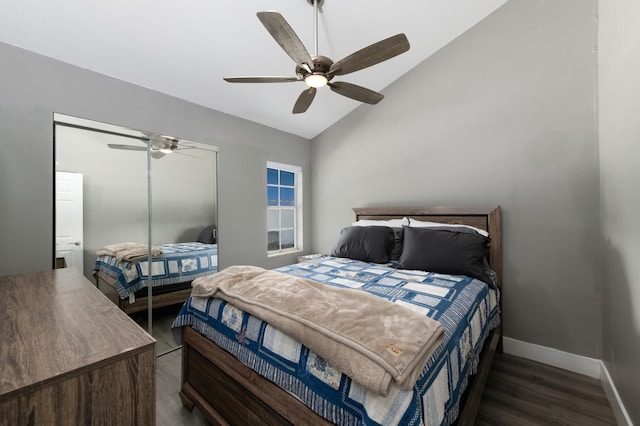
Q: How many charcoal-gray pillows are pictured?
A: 2